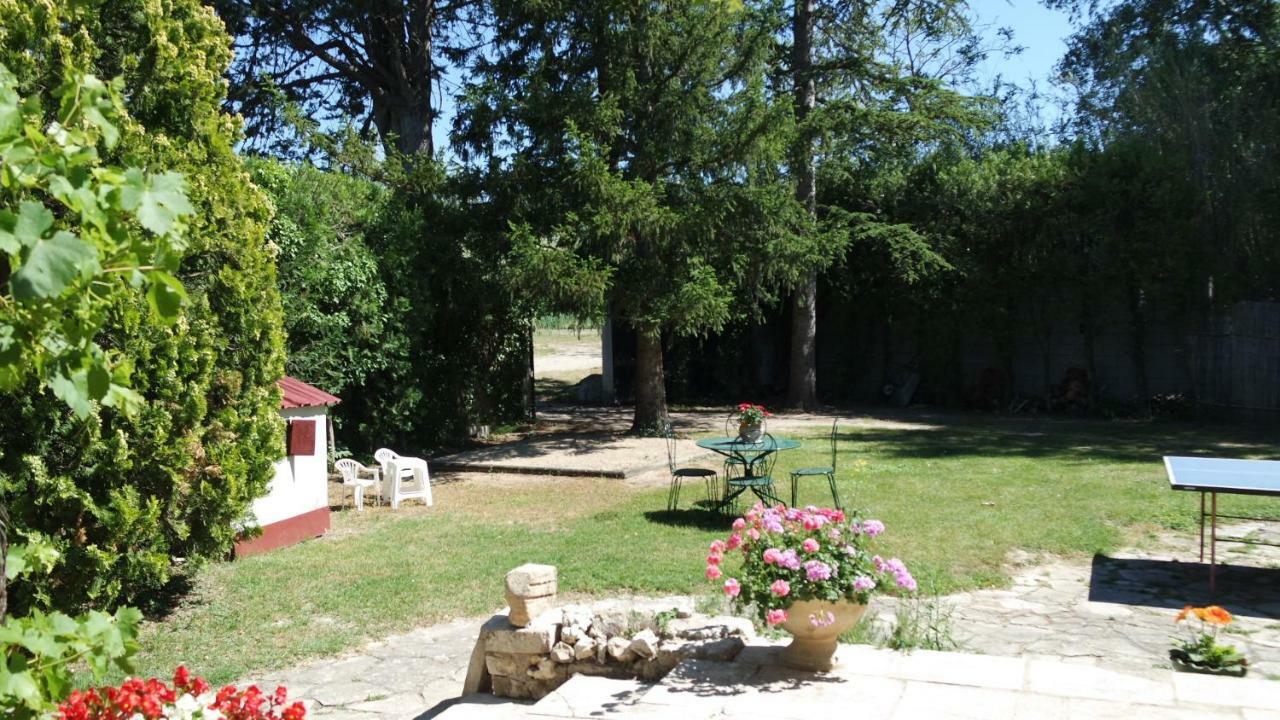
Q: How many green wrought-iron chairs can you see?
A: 4